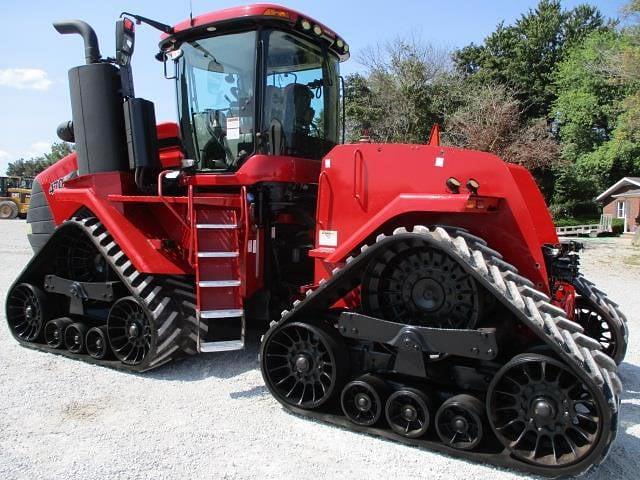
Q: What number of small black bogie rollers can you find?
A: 6